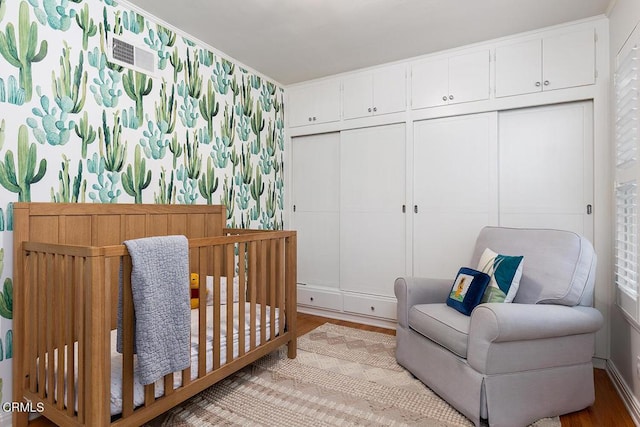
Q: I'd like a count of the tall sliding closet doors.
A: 4